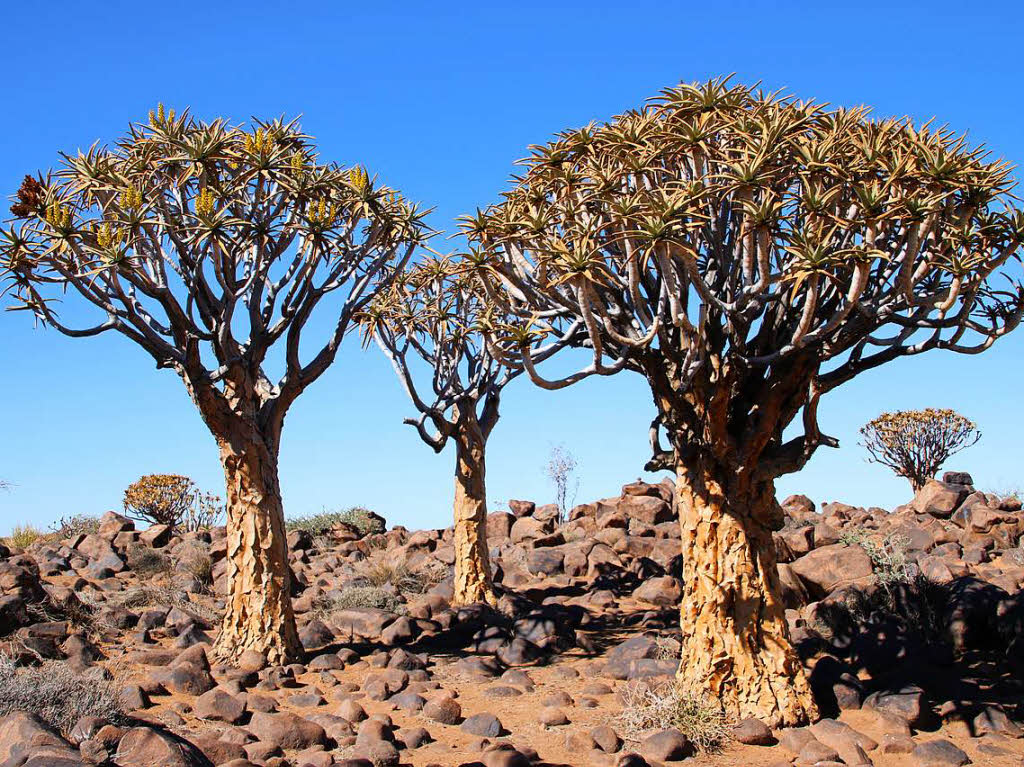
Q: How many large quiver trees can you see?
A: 3